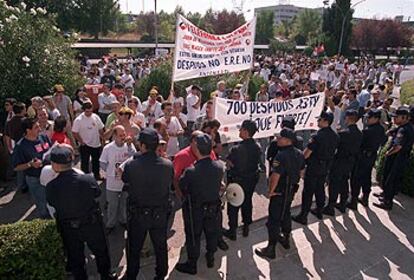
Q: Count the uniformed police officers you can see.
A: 10